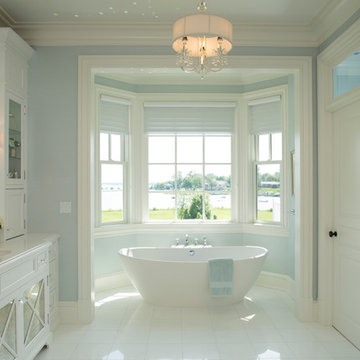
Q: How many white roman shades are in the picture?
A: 3